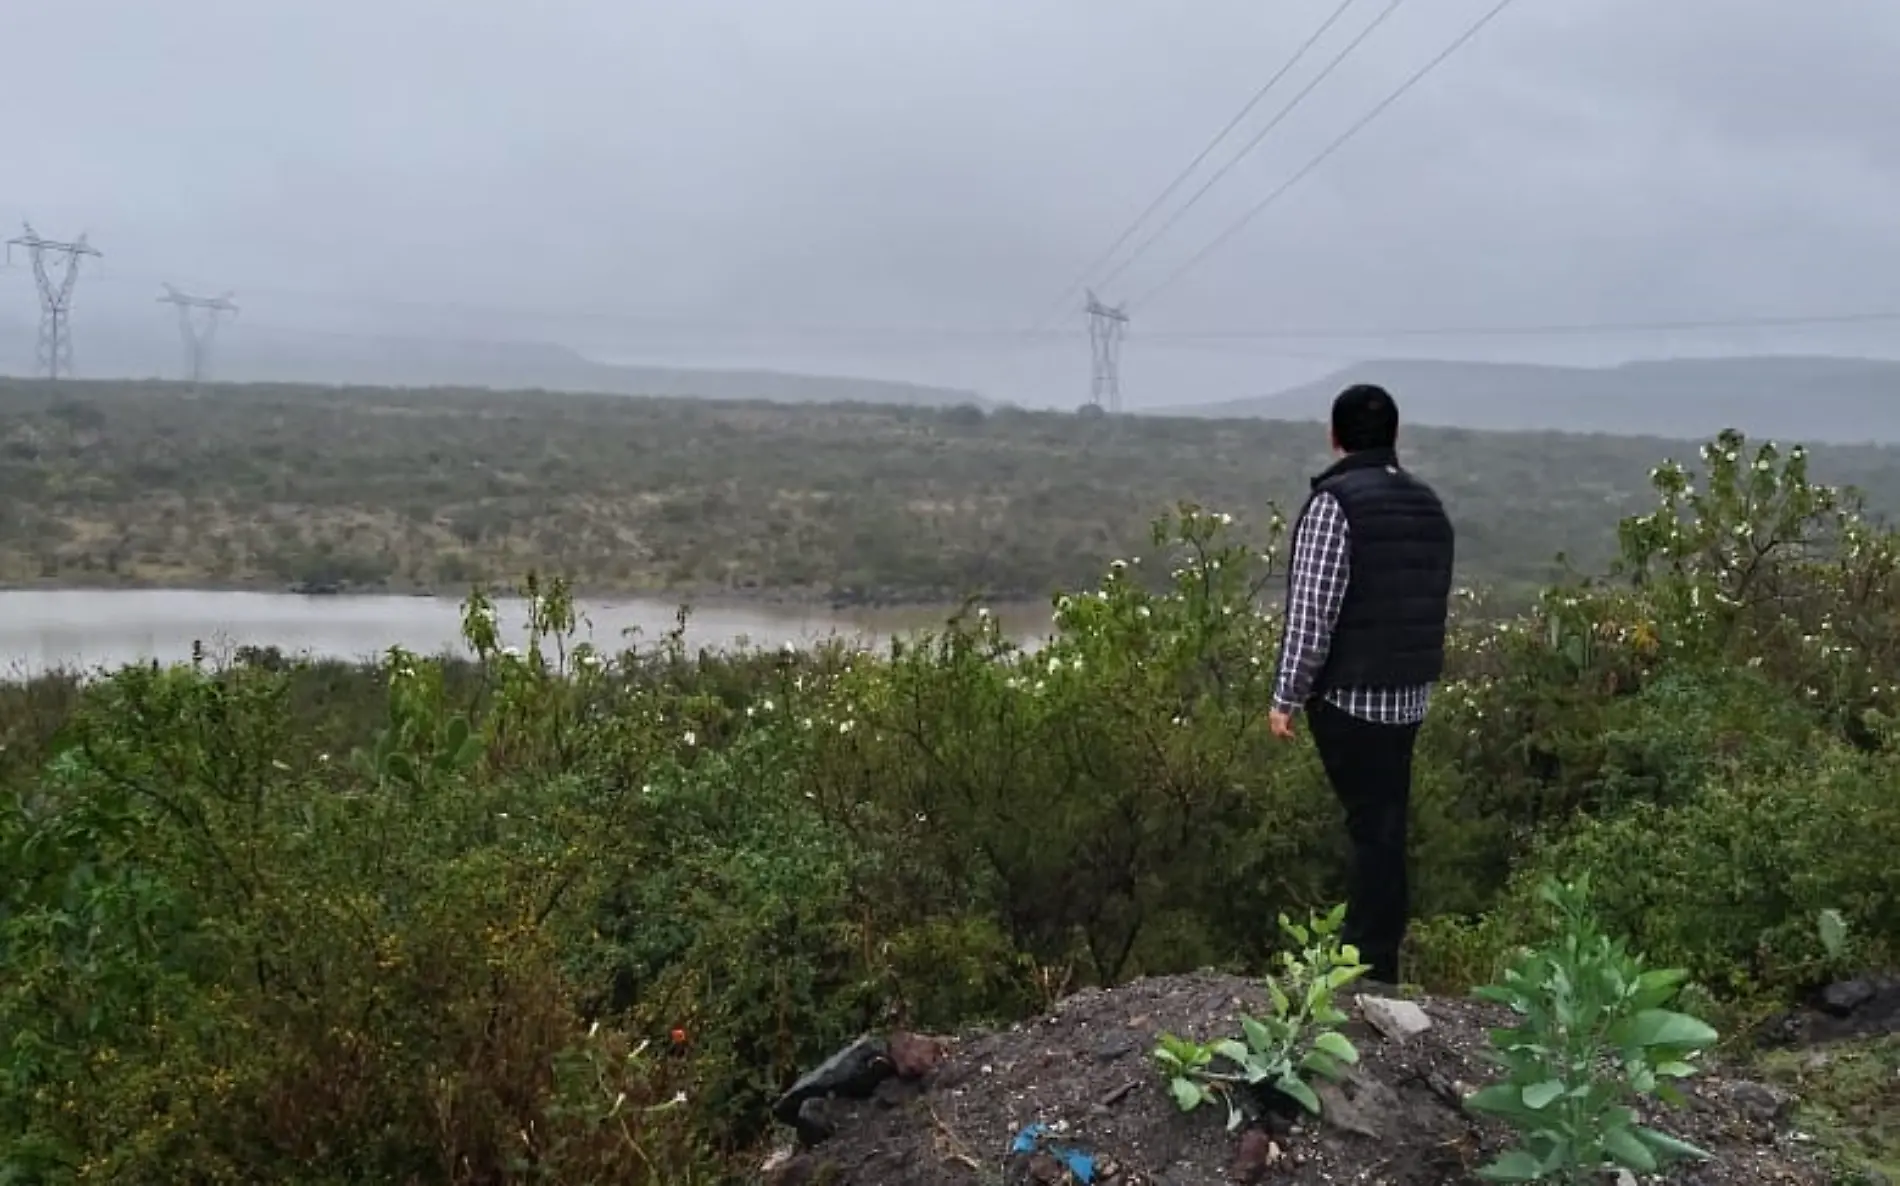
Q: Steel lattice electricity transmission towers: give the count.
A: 3